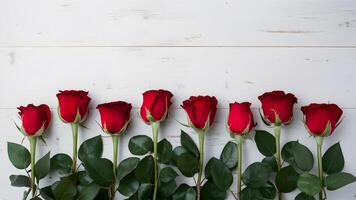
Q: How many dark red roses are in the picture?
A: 8